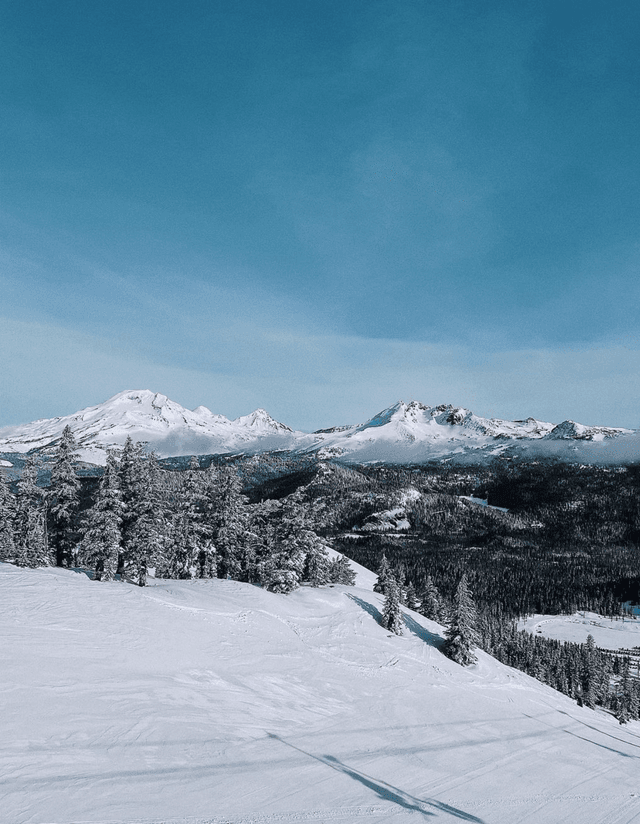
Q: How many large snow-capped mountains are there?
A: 2